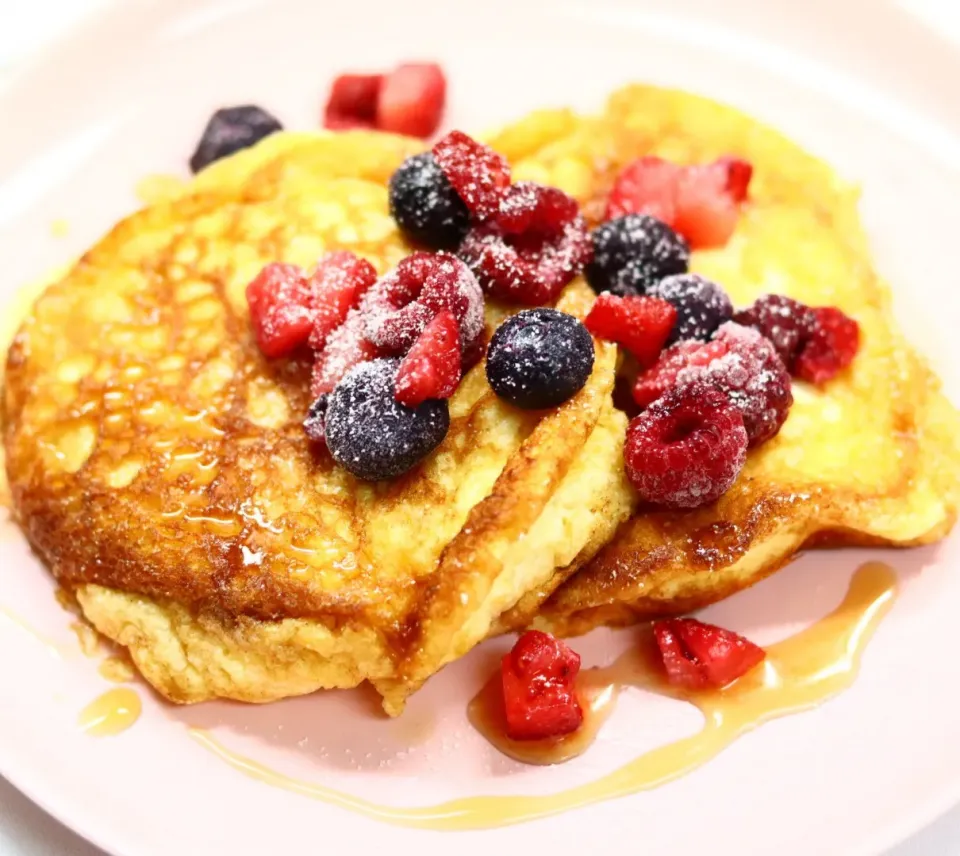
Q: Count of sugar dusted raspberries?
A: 5